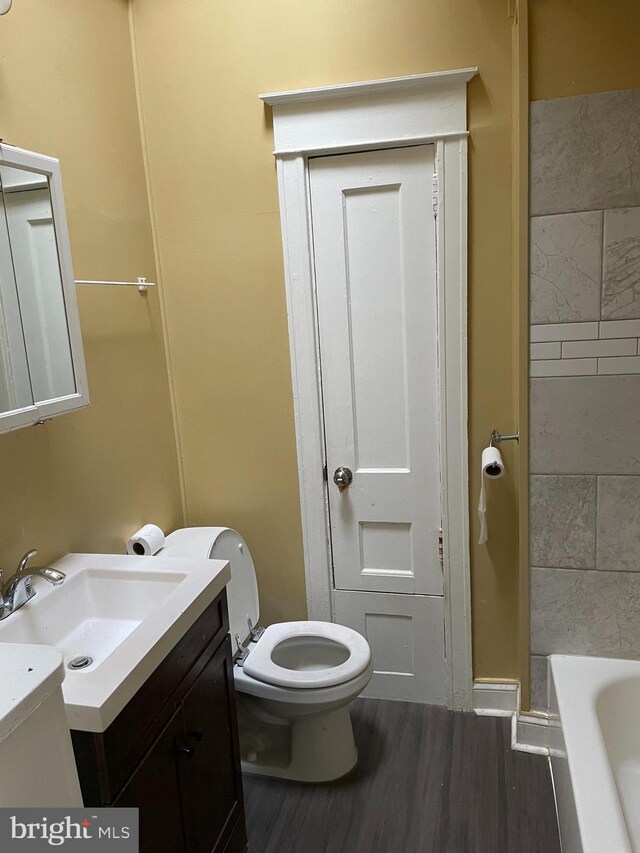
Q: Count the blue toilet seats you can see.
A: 0